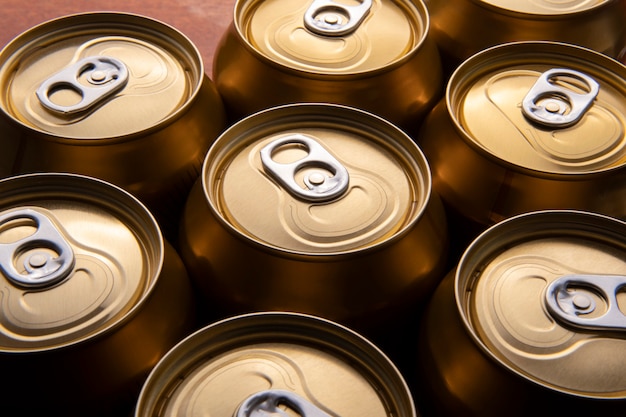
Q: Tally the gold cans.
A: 8